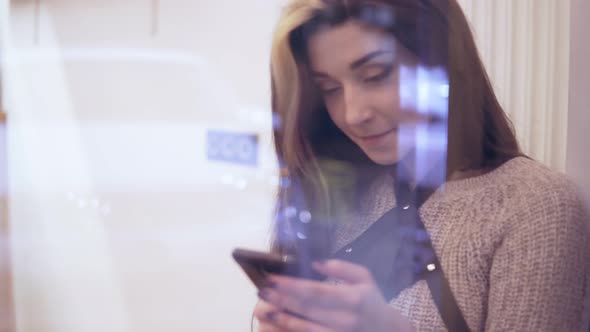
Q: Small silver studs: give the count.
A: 3